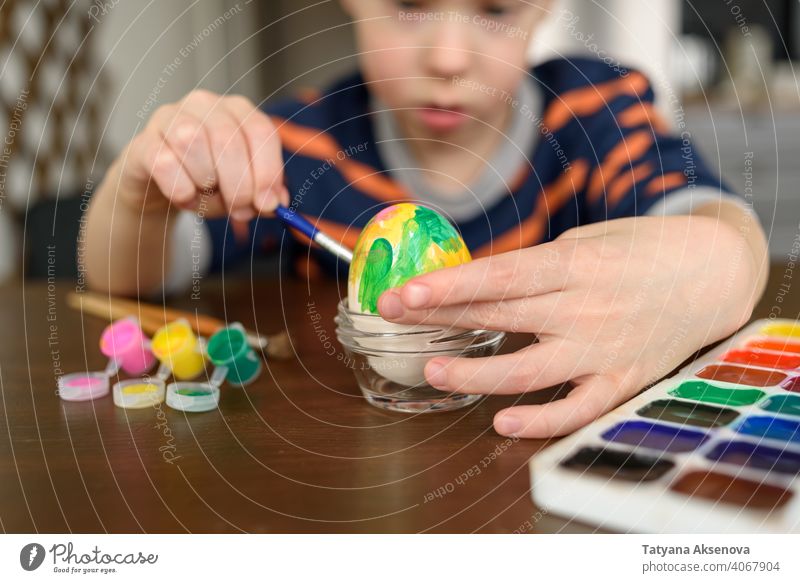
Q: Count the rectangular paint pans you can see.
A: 13